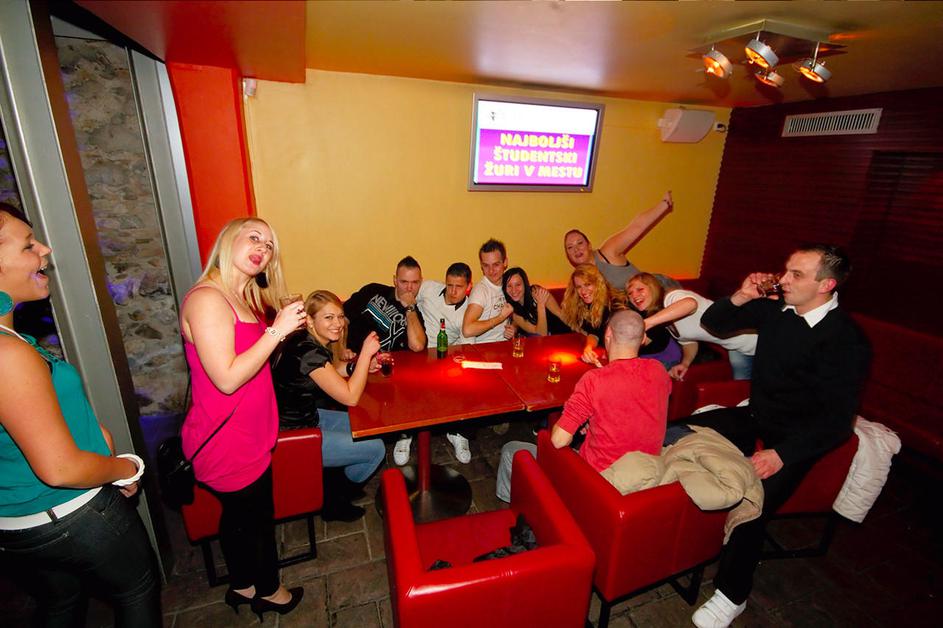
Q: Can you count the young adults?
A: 12